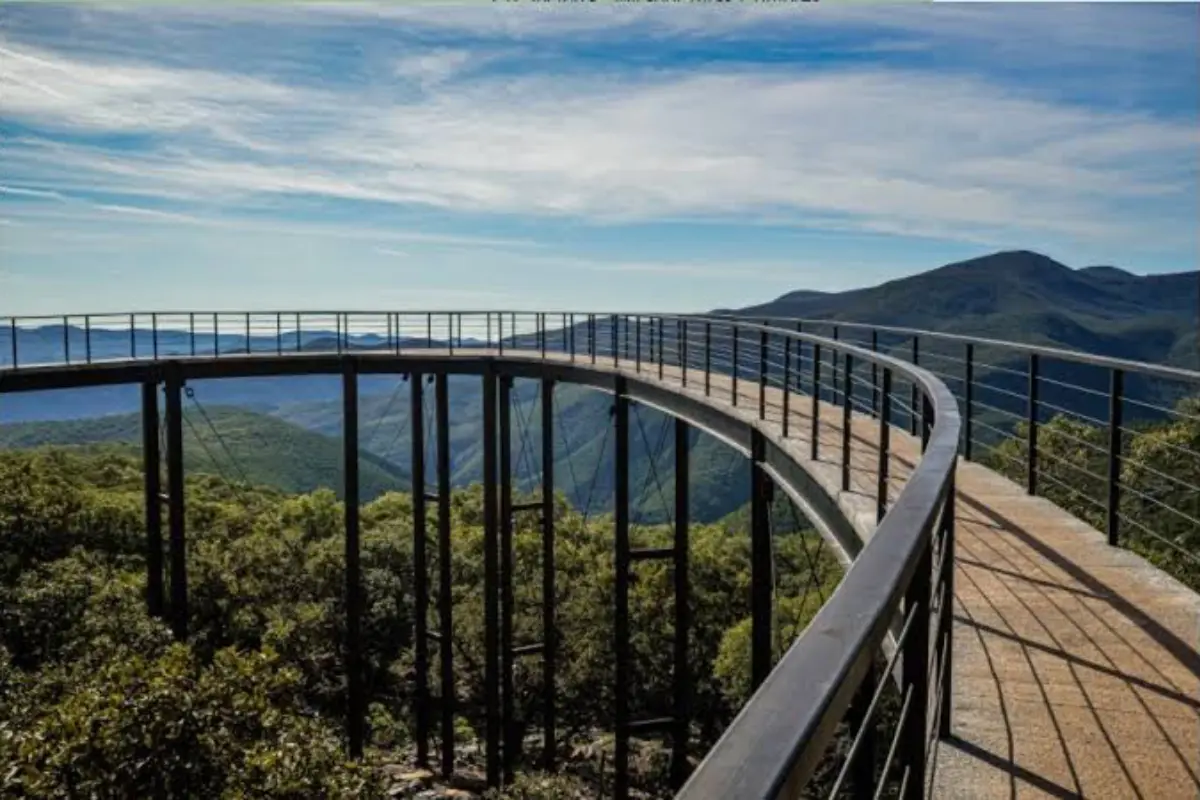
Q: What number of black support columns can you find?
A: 11